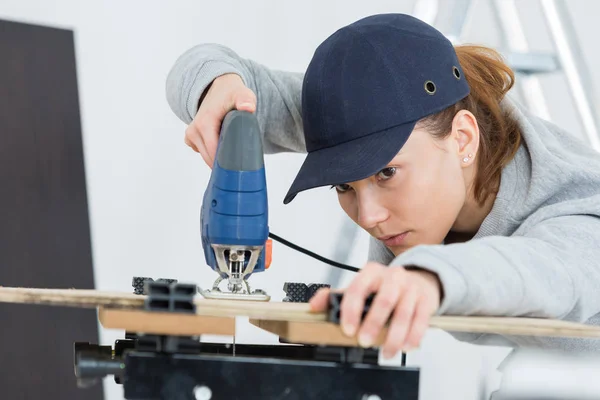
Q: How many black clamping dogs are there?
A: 4